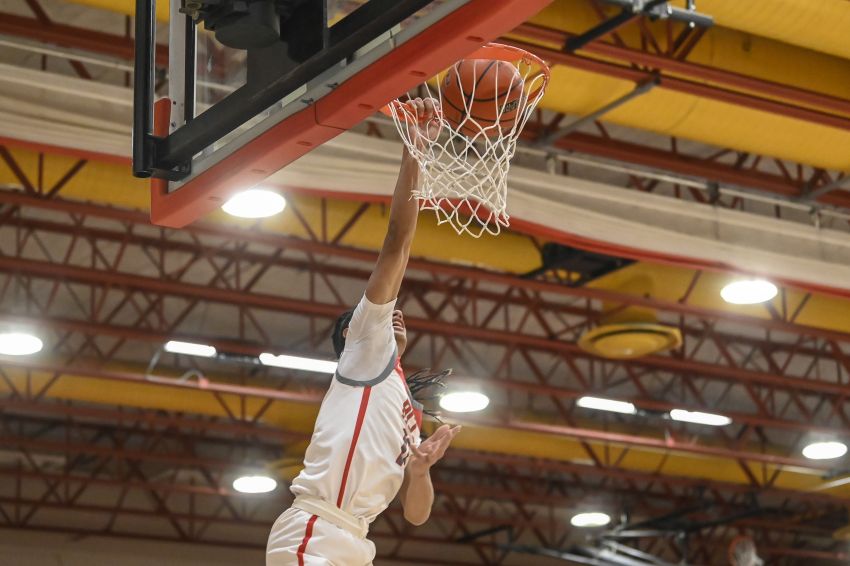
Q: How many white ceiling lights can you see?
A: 11